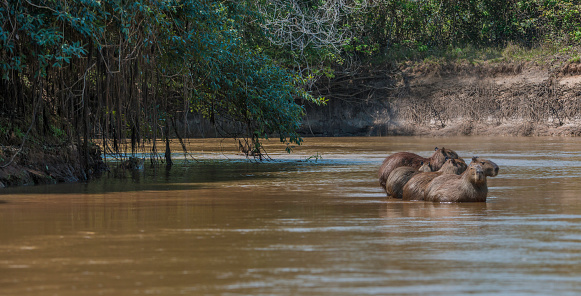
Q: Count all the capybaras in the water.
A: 5